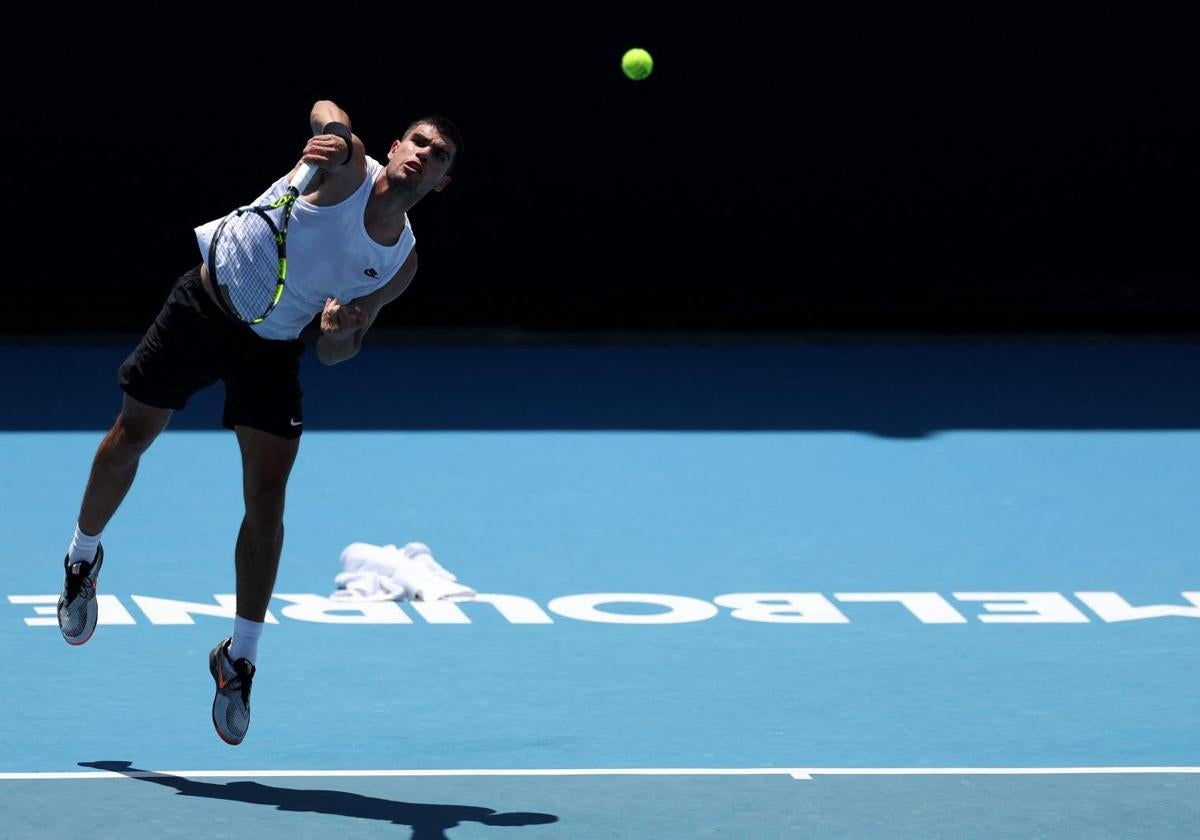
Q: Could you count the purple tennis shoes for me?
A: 0